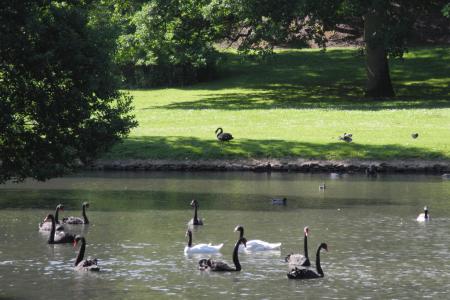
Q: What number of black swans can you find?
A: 9